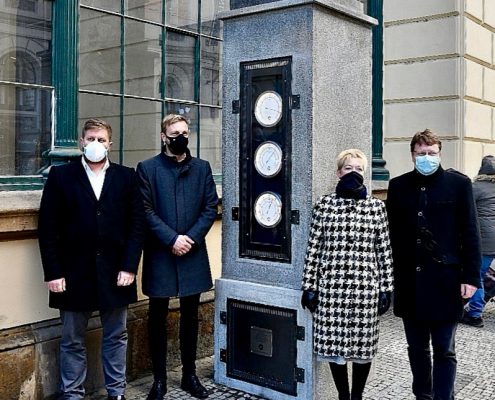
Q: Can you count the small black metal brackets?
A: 8